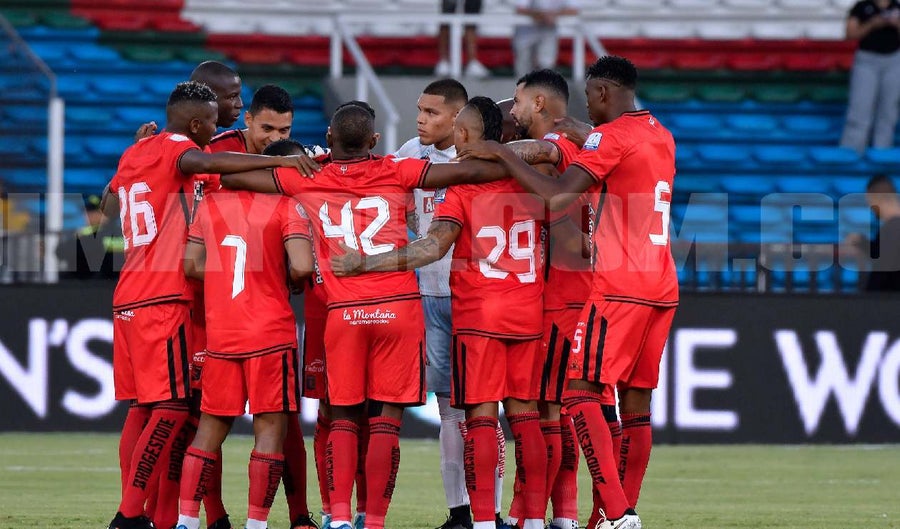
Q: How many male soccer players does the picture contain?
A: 11